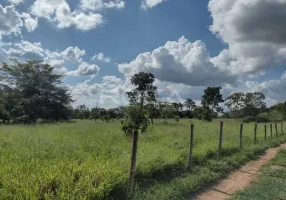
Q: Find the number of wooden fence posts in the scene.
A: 9